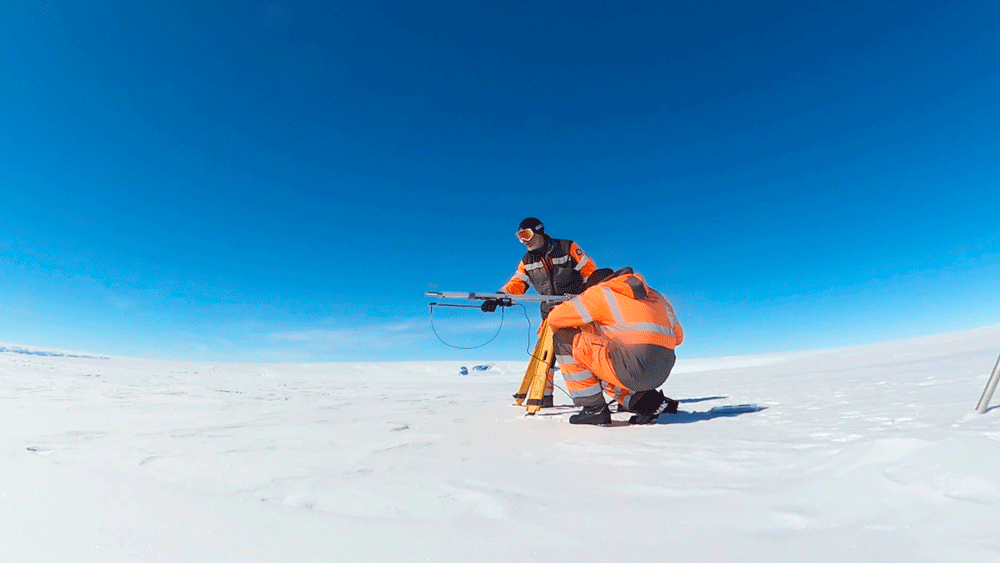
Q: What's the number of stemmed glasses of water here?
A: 0